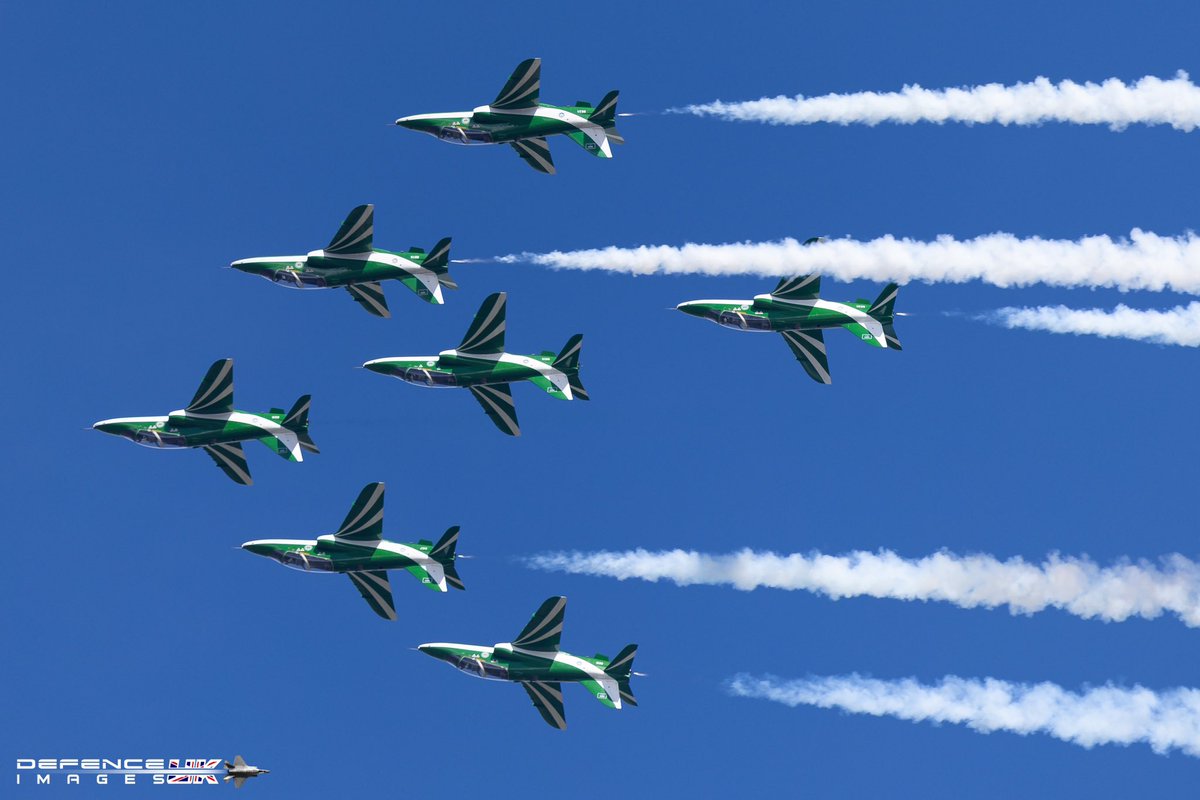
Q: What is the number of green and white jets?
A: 7